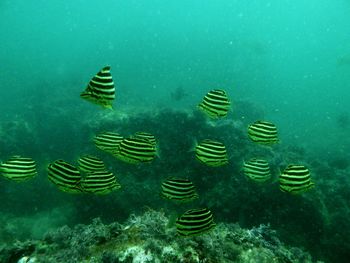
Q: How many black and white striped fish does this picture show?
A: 15